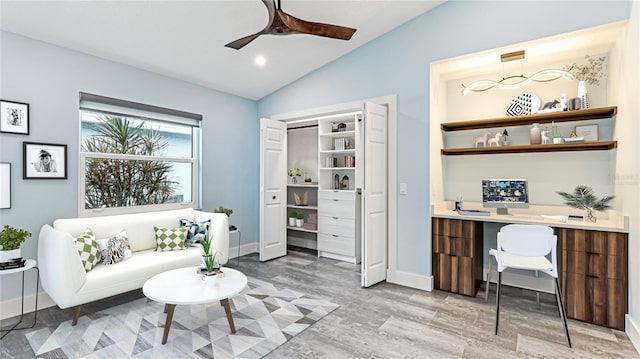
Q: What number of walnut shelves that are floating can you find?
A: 2